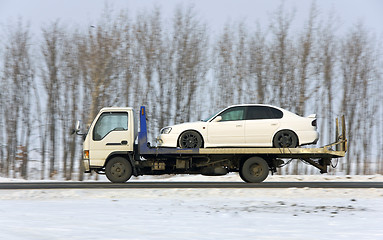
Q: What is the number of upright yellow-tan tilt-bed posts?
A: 2